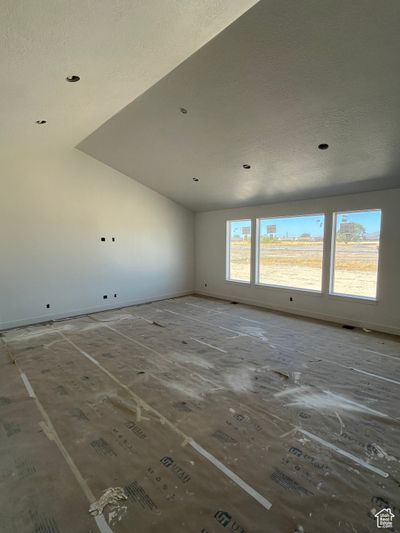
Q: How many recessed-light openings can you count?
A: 6